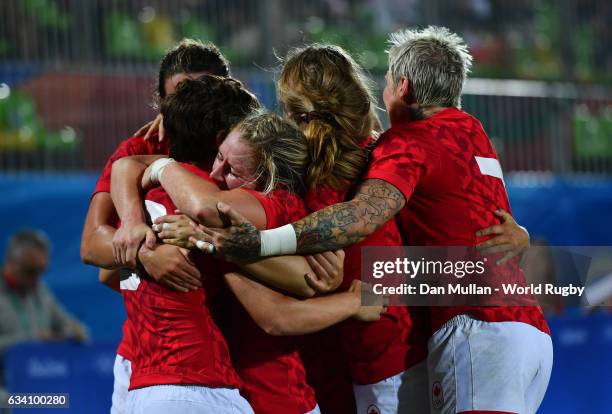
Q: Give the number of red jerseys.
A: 5